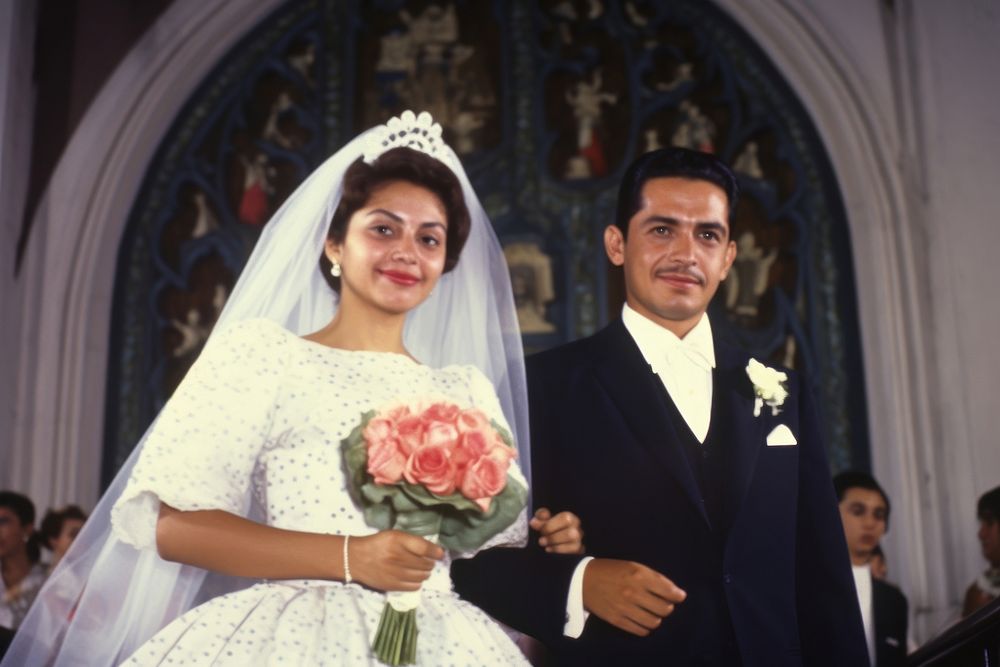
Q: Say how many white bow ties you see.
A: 1